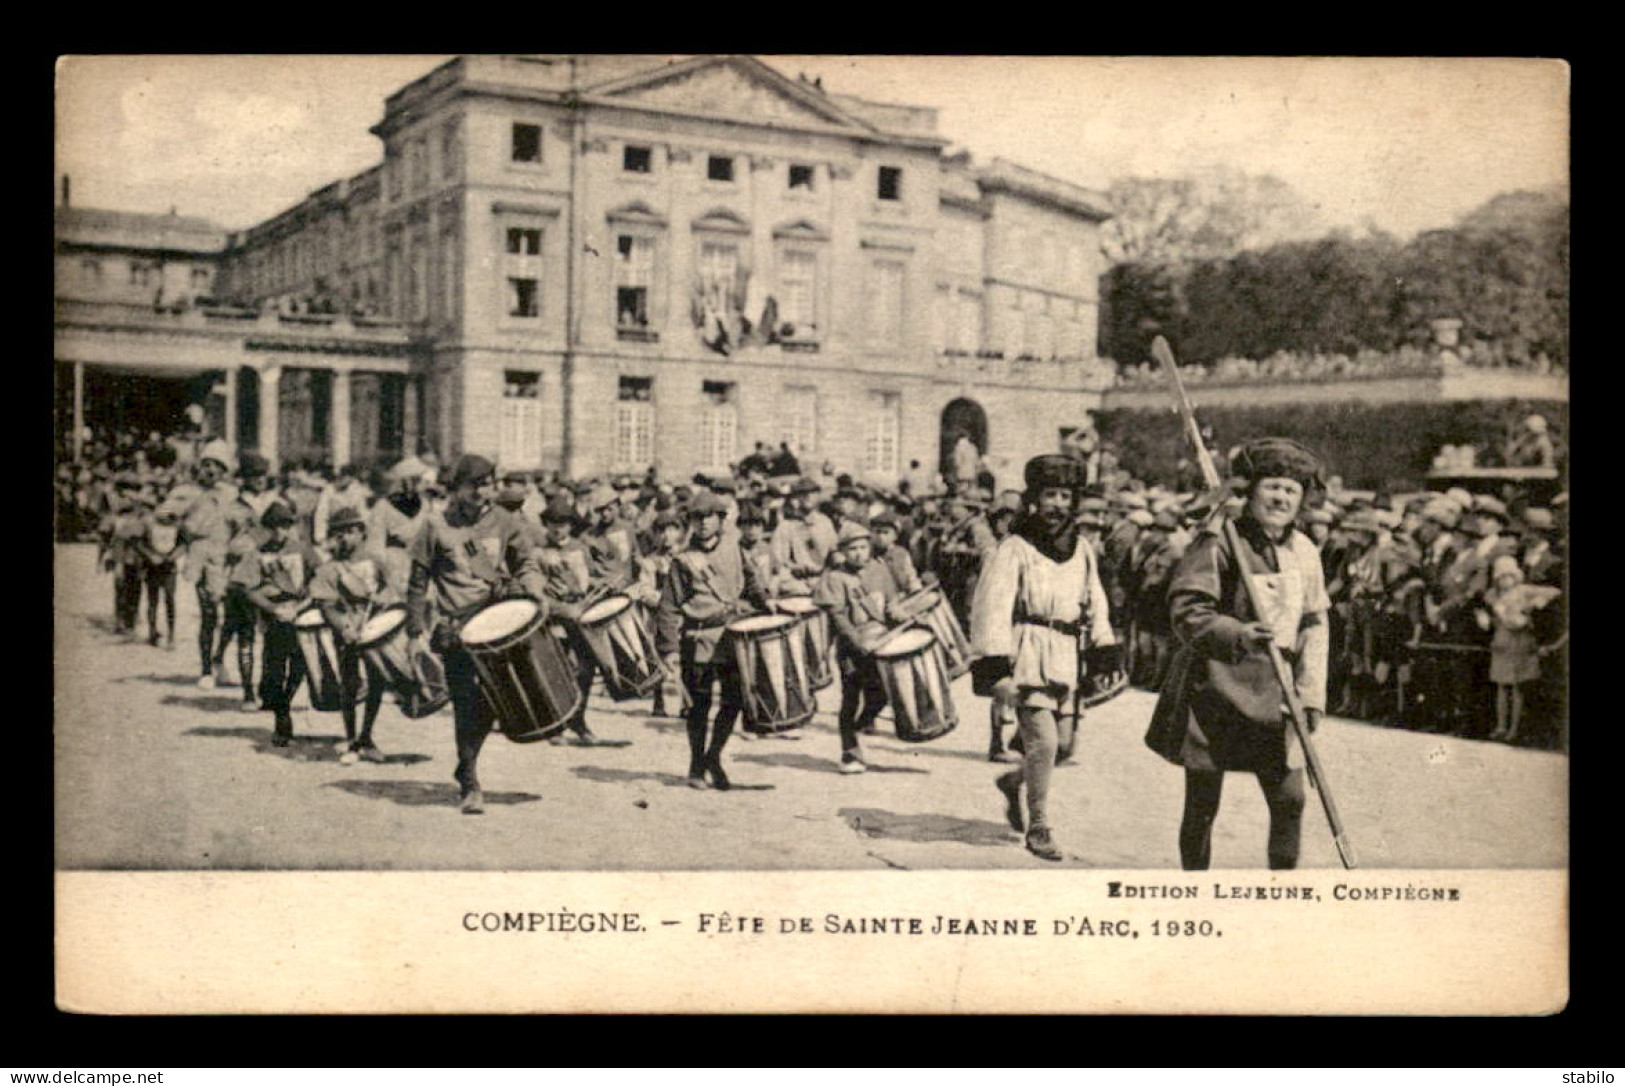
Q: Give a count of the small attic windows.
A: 5